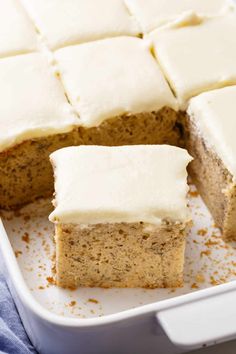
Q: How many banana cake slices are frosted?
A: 8